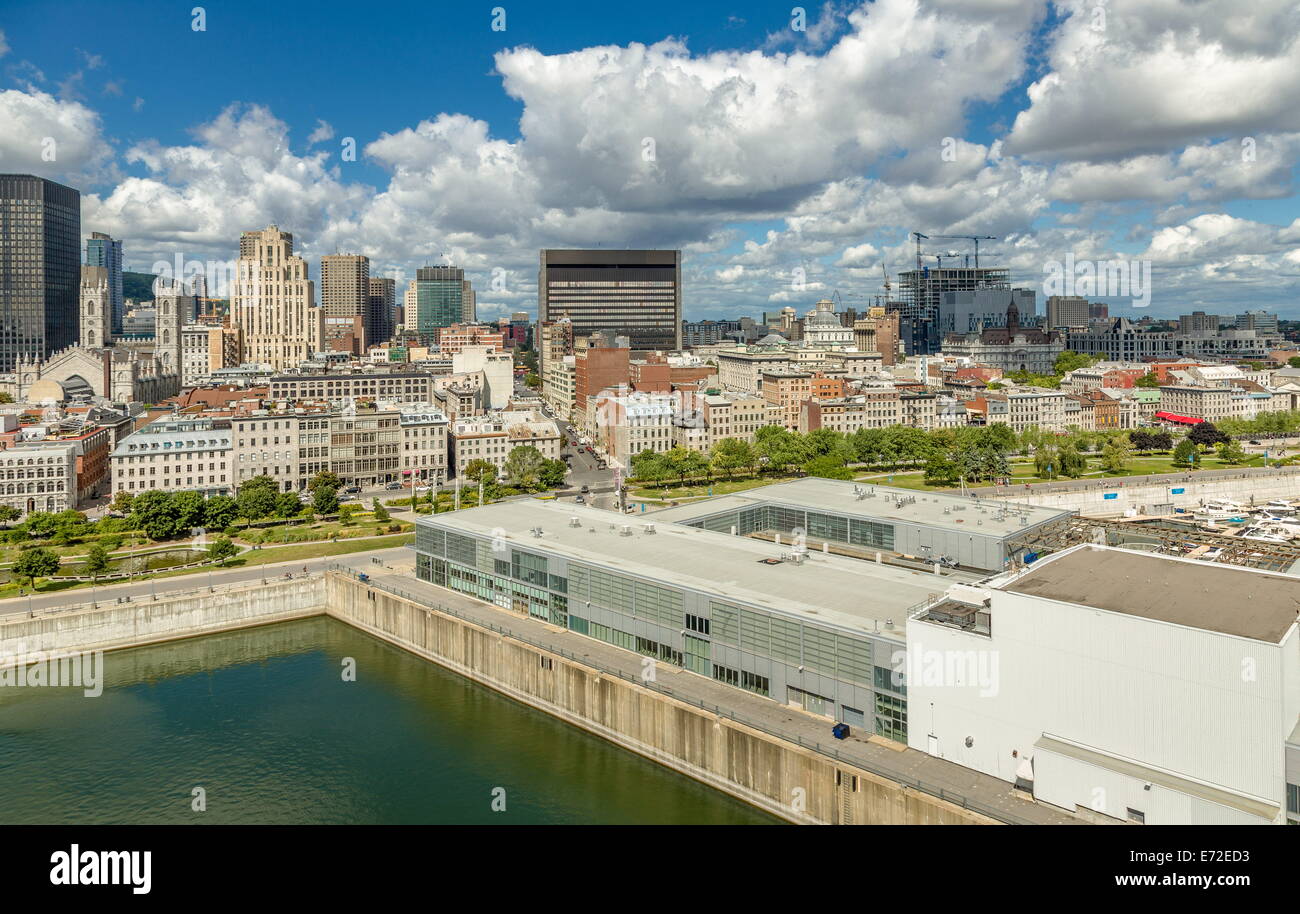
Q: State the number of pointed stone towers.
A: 2